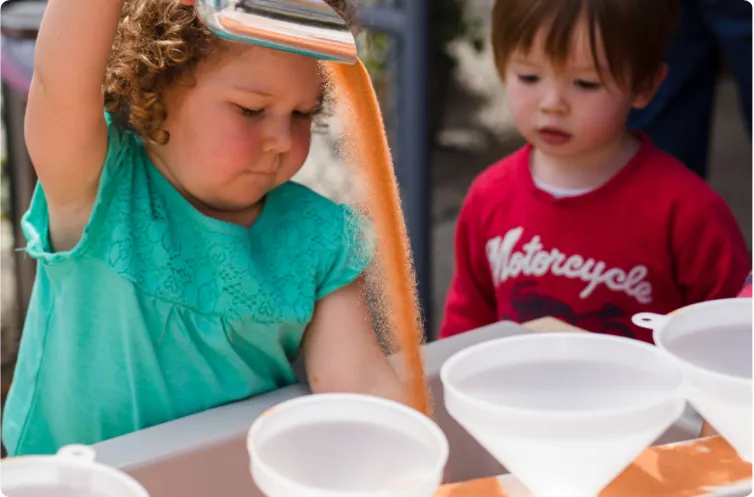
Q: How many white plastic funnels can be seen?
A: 4